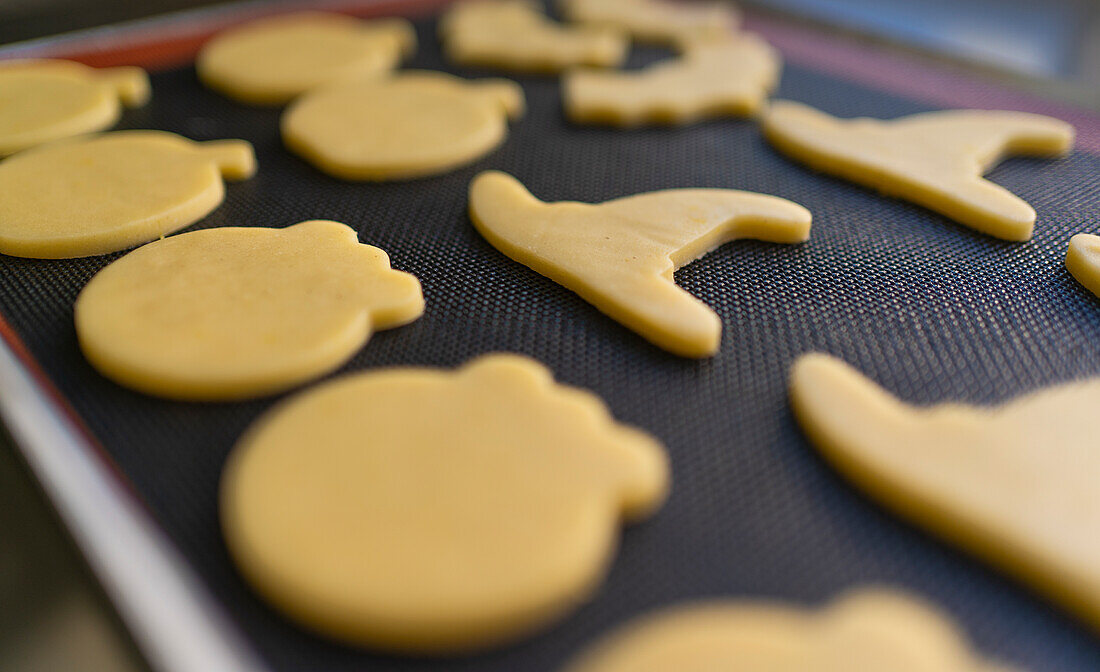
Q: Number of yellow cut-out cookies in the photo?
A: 14